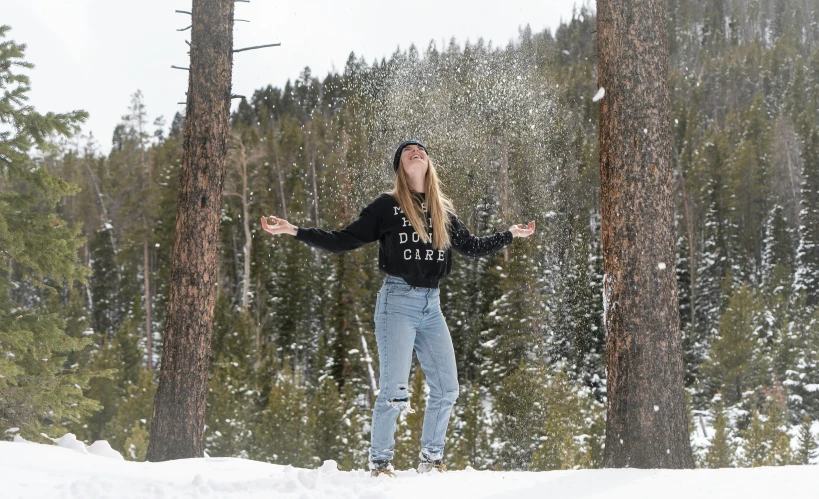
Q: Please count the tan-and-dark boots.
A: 2